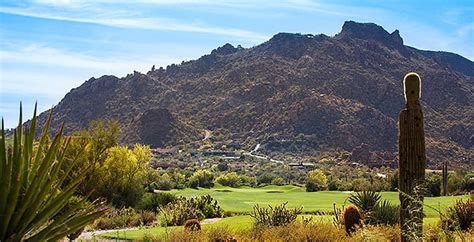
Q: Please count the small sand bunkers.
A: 2